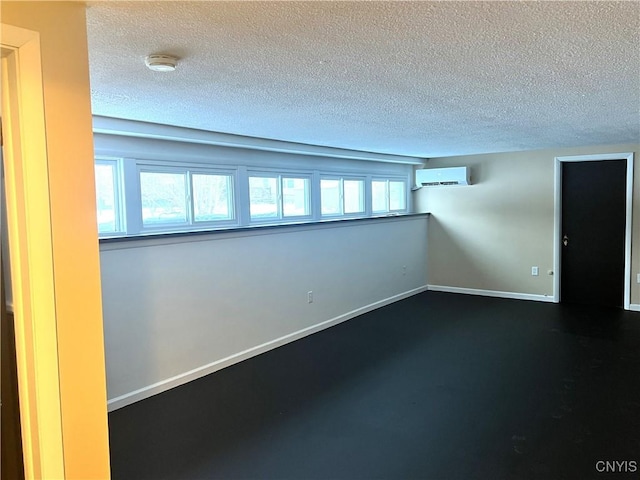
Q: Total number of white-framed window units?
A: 5